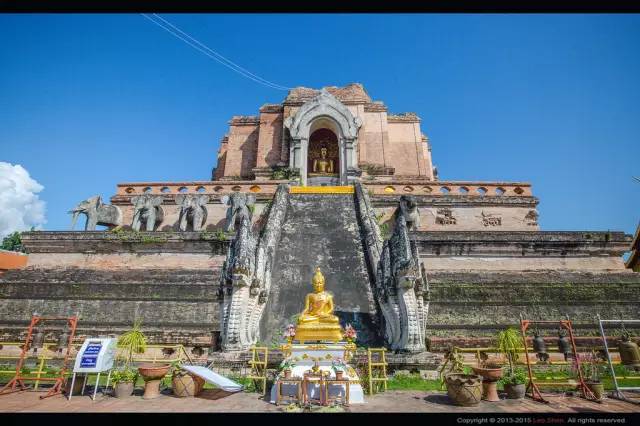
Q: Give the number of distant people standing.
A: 0